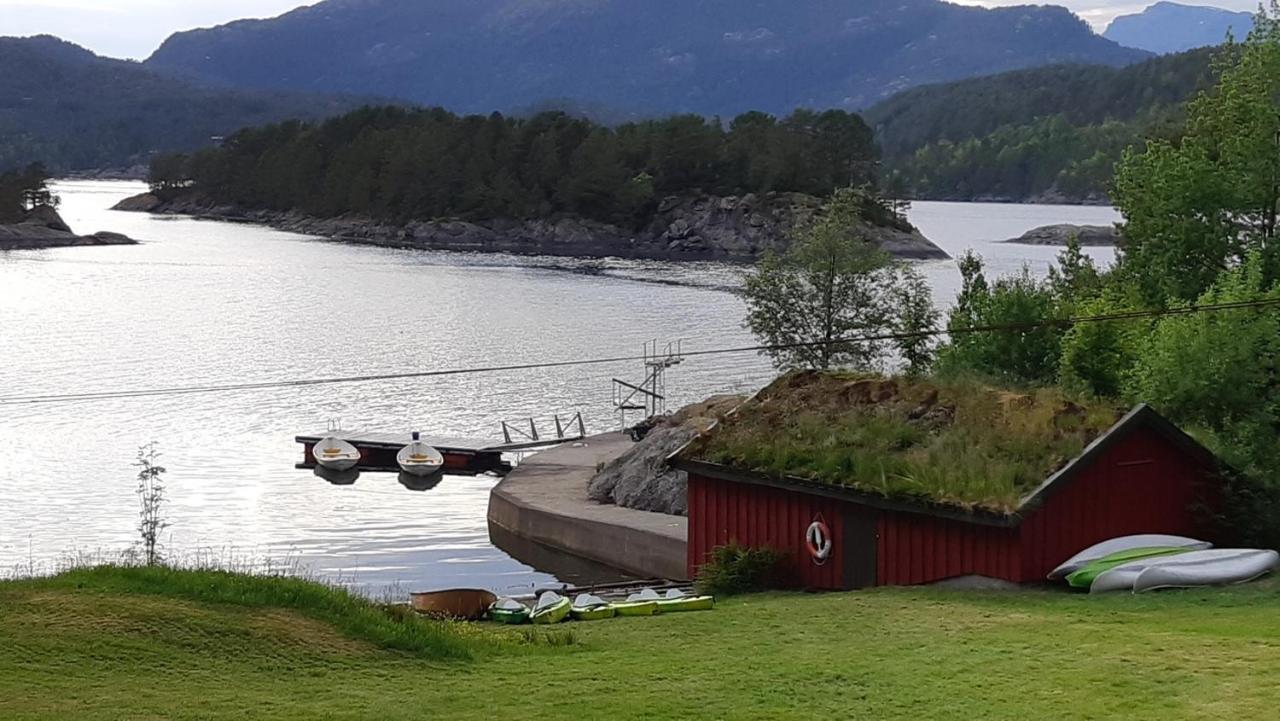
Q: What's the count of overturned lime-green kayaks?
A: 1